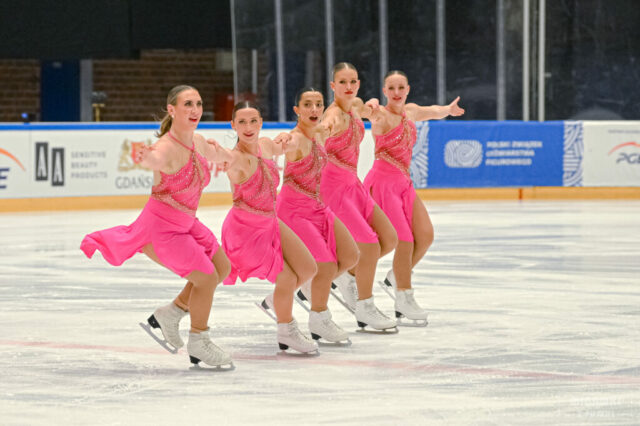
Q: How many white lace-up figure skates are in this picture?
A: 10